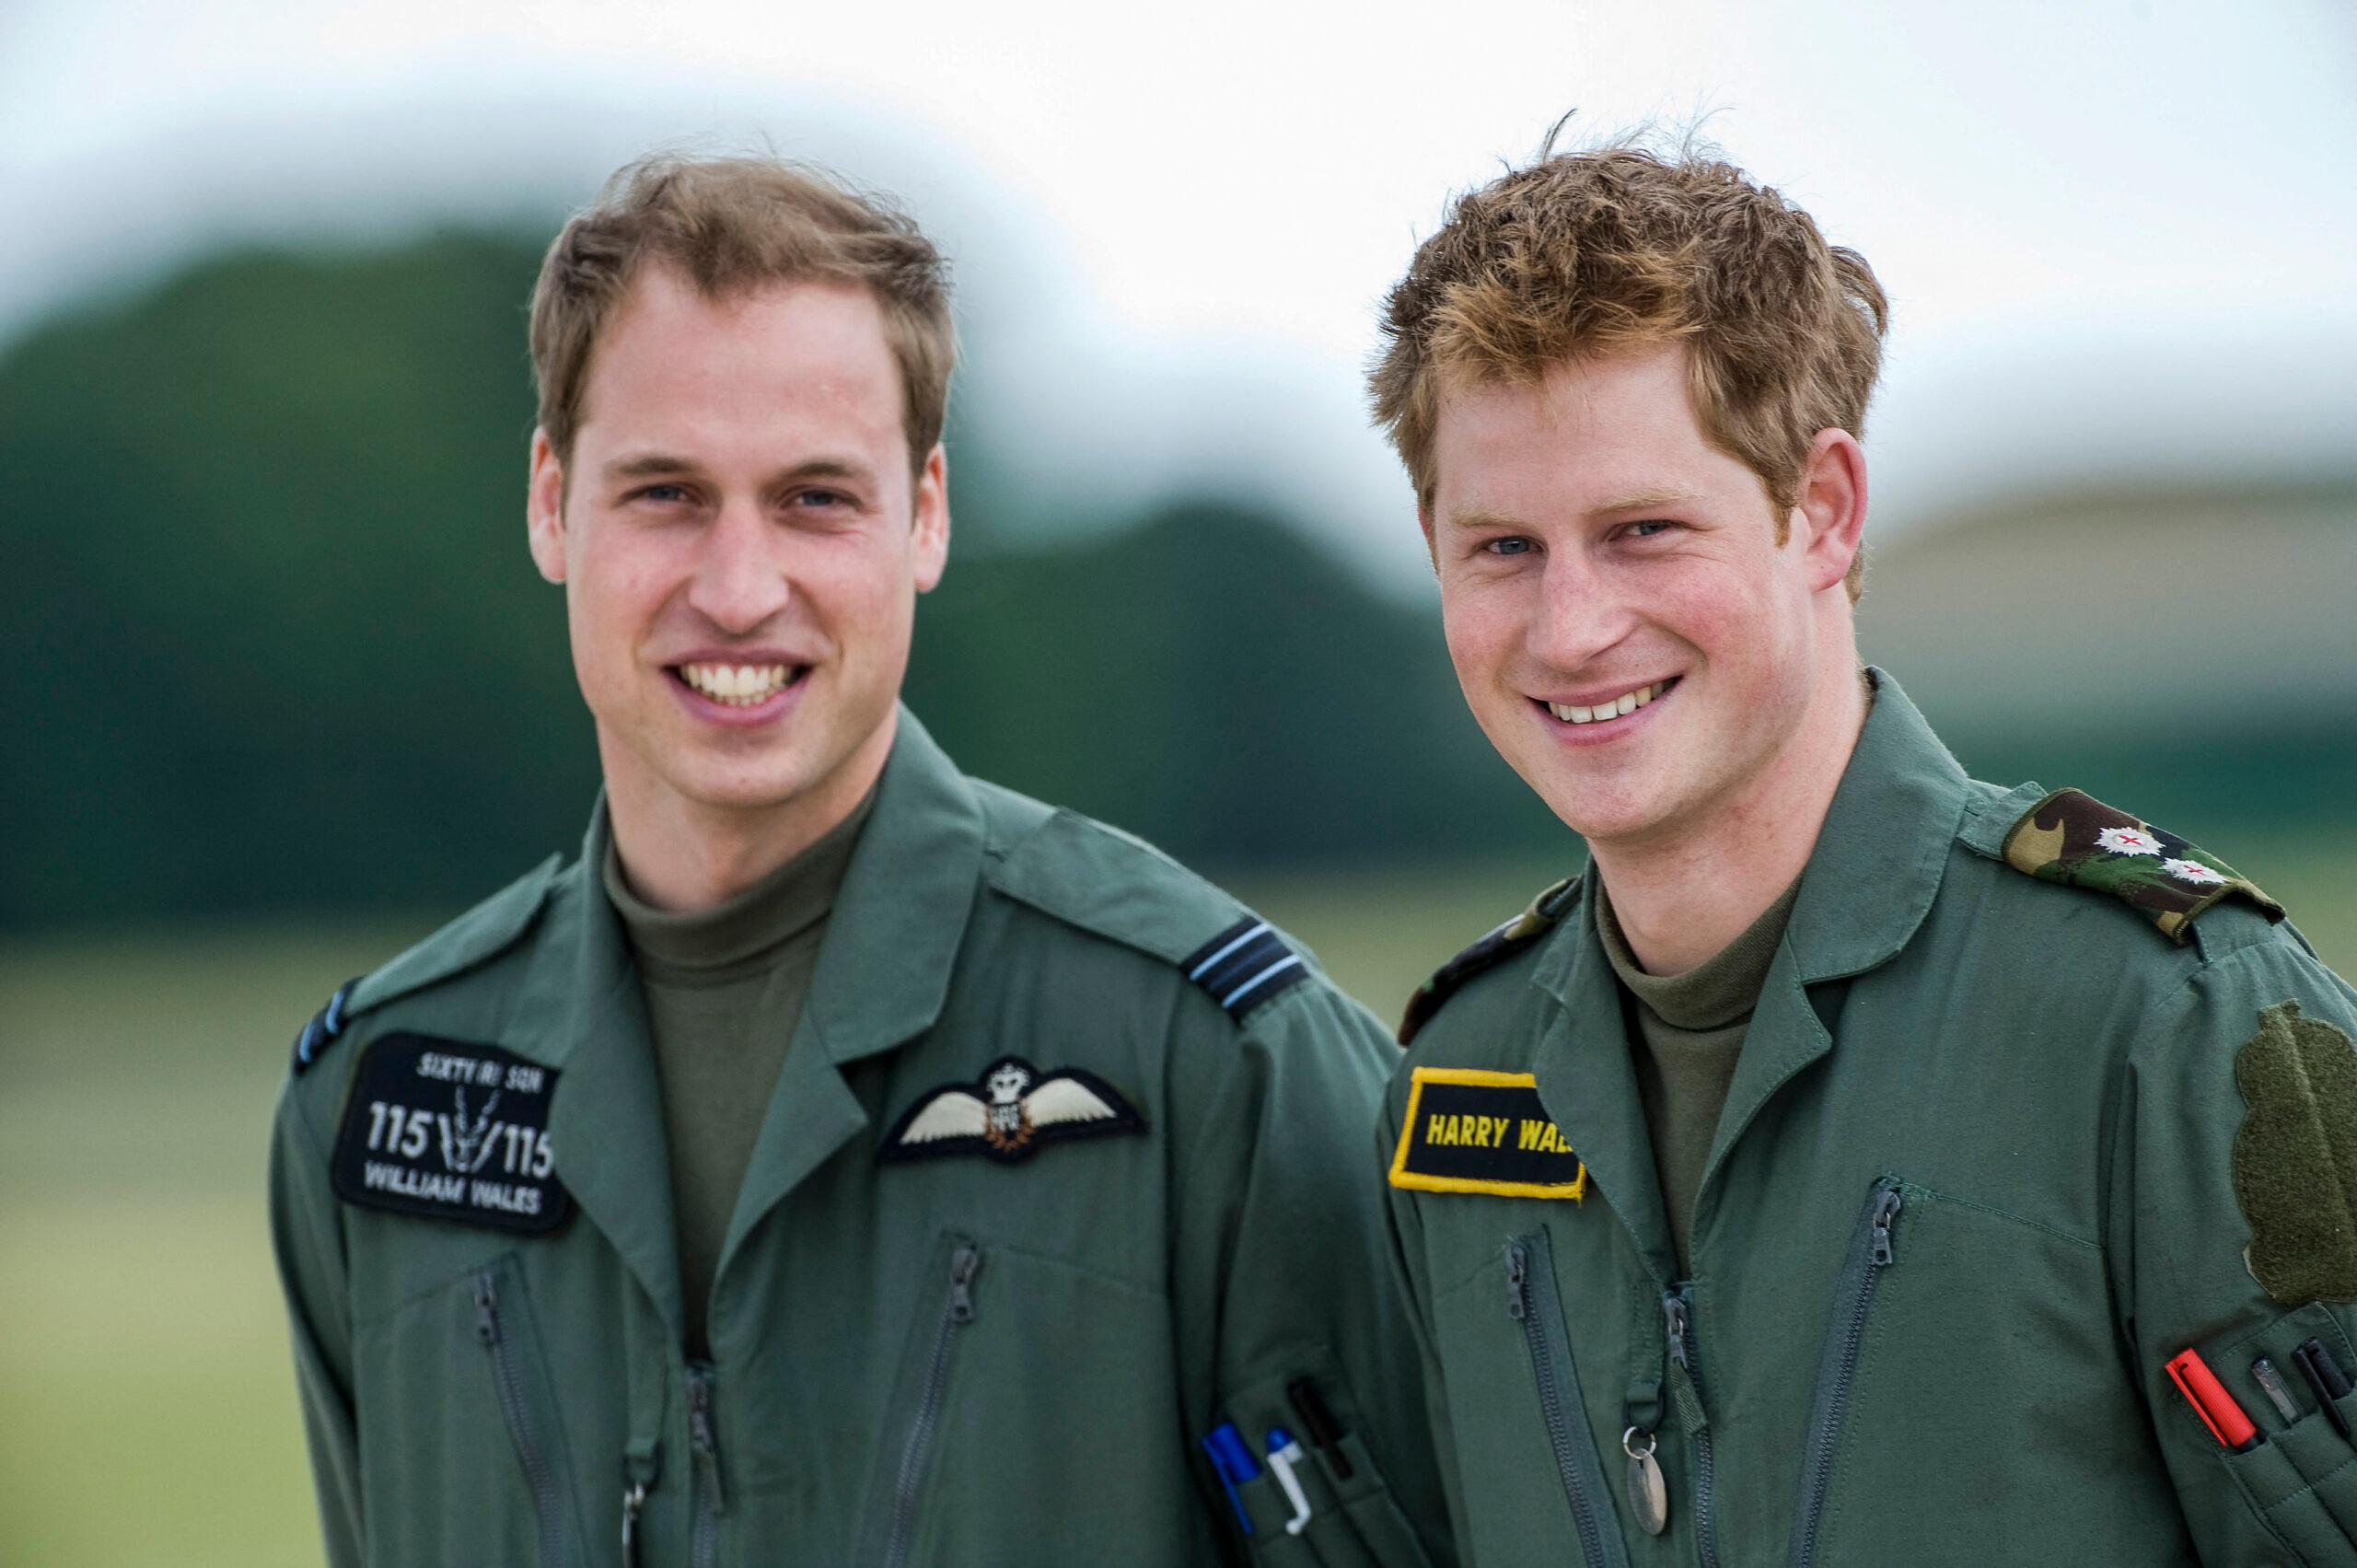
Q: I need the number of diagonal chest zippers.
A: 4